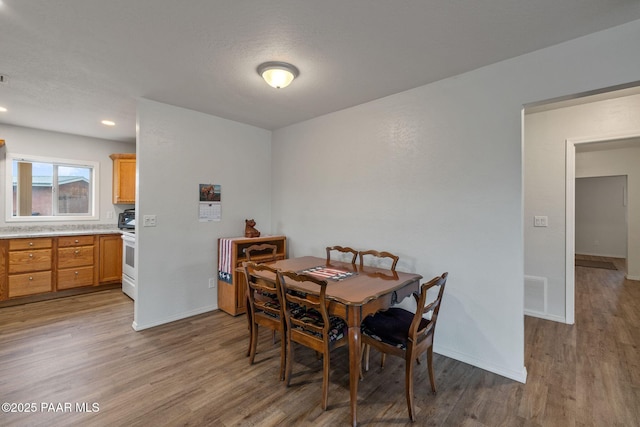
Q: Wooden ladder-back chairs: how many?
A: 6